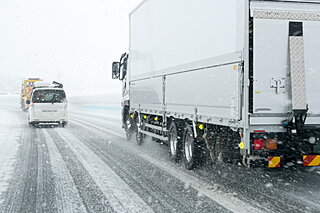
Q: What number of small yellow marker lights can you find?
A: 5